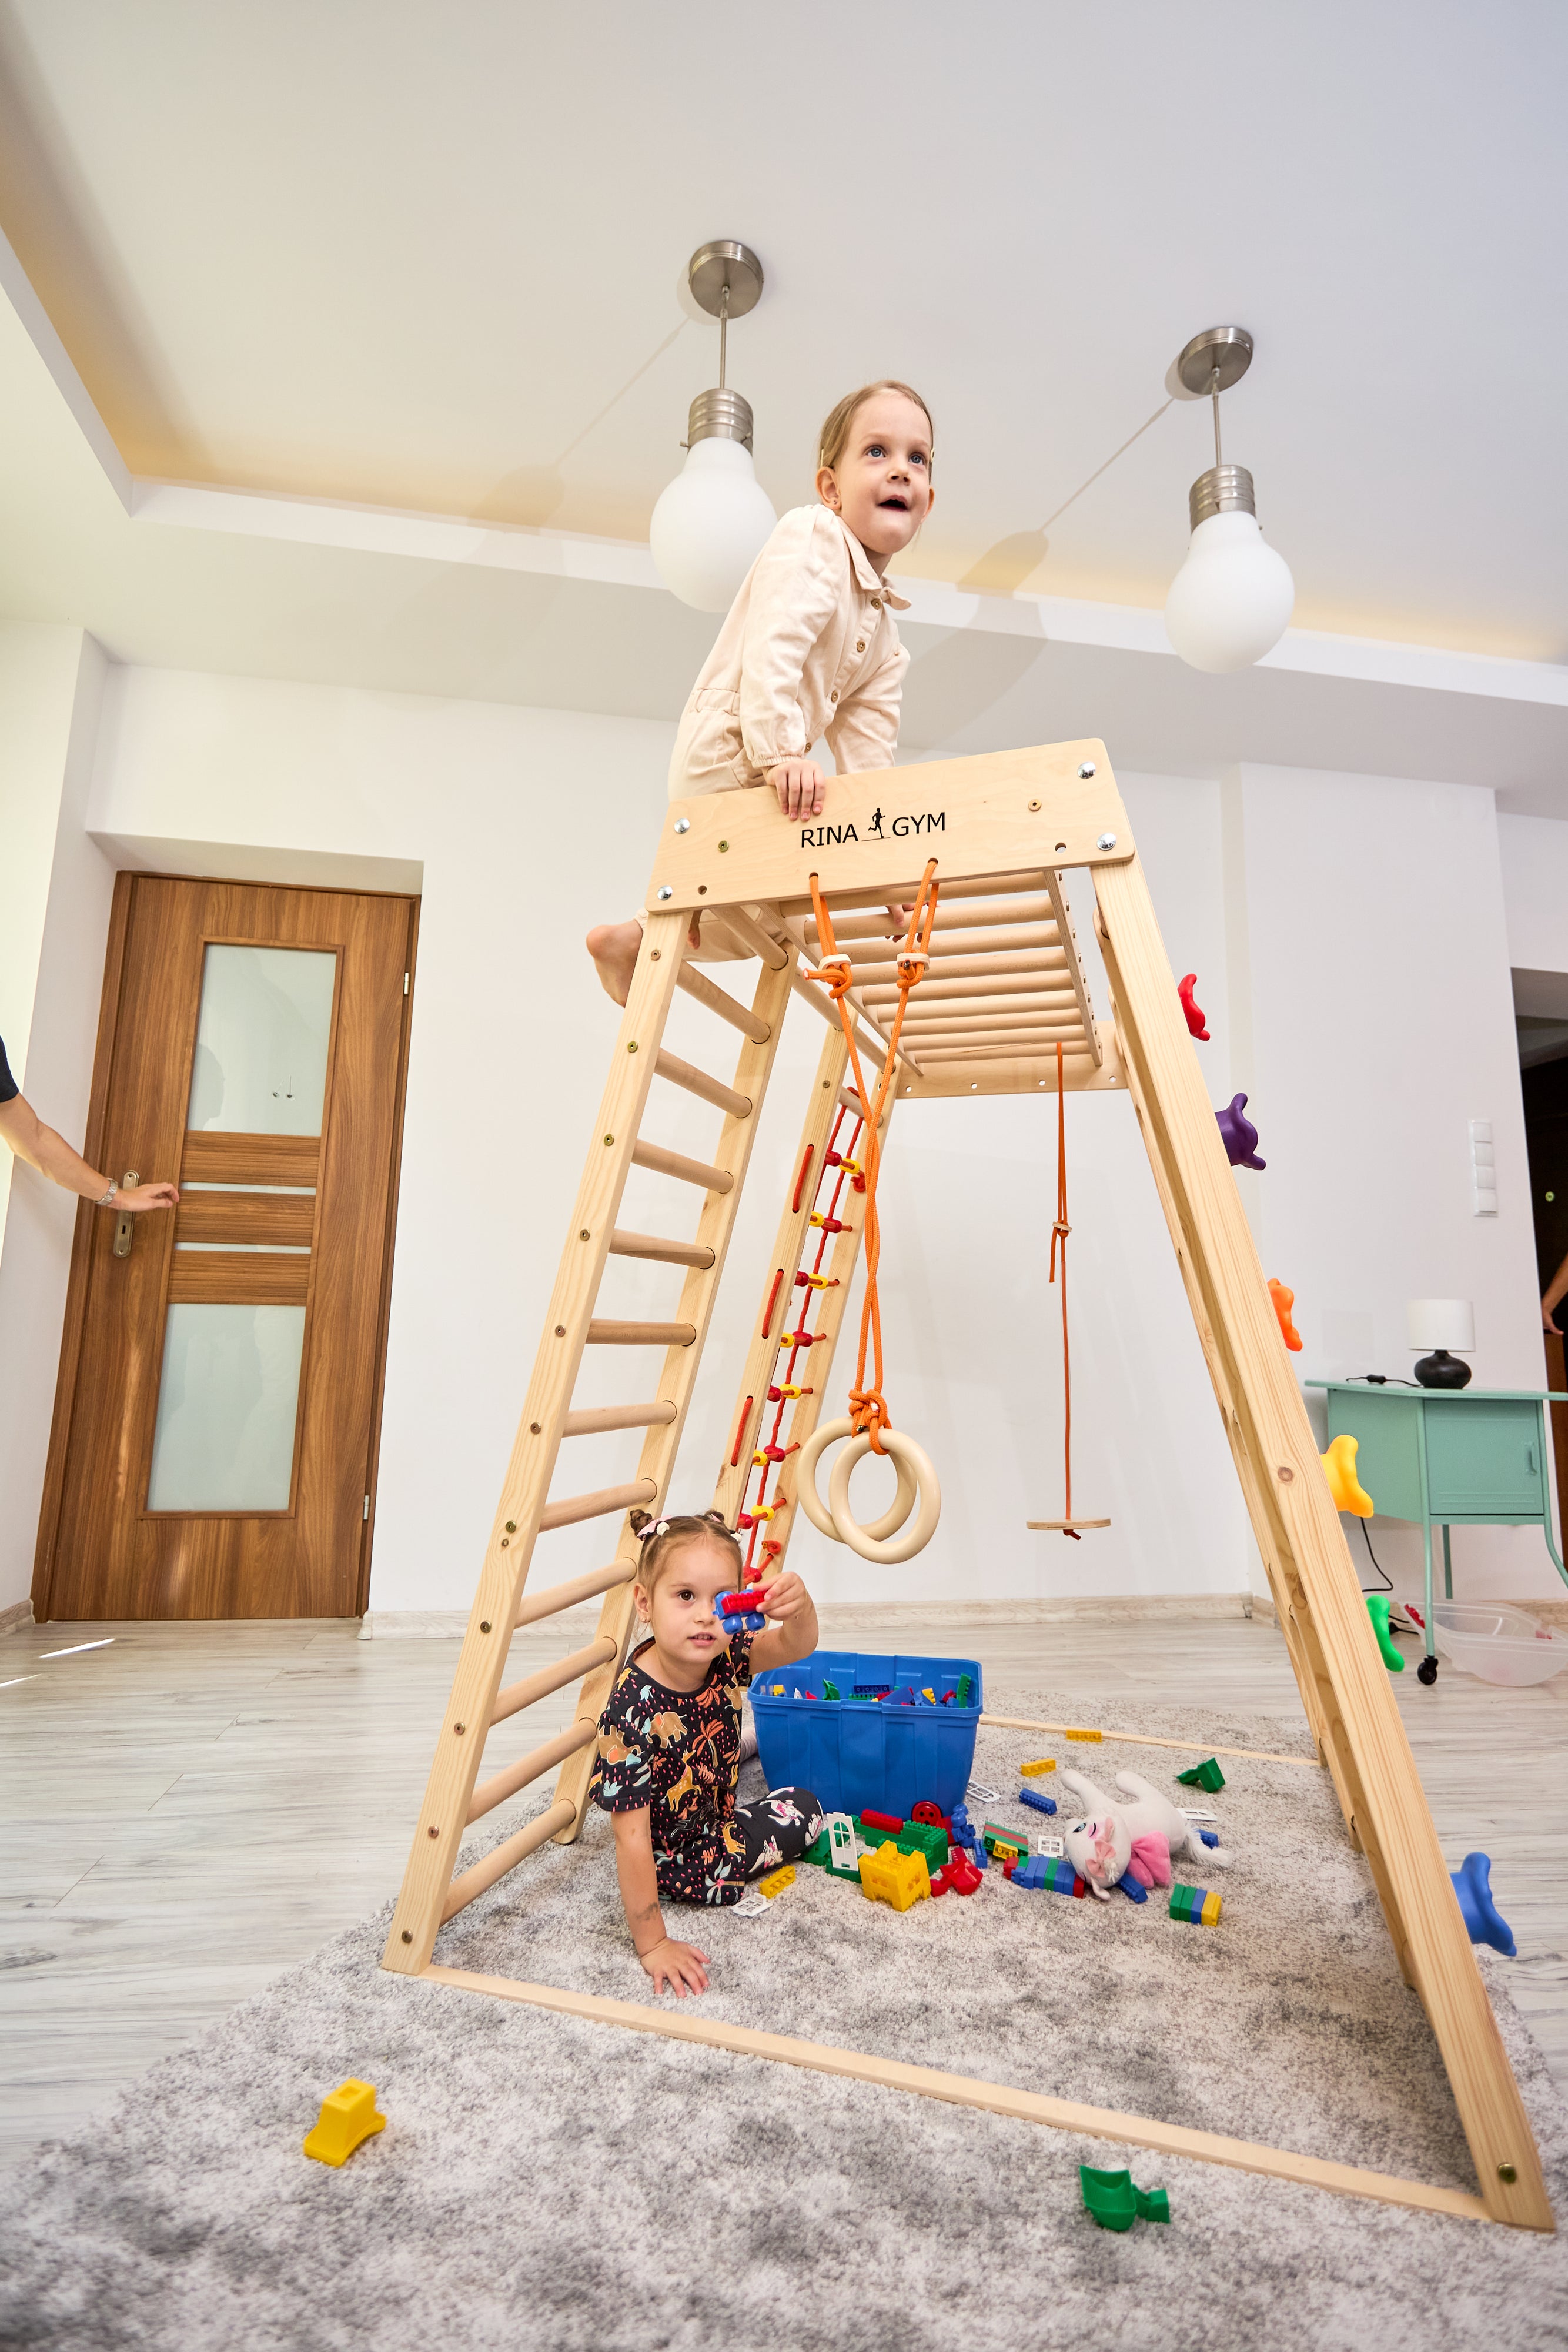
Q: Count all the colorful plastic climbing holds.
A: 6